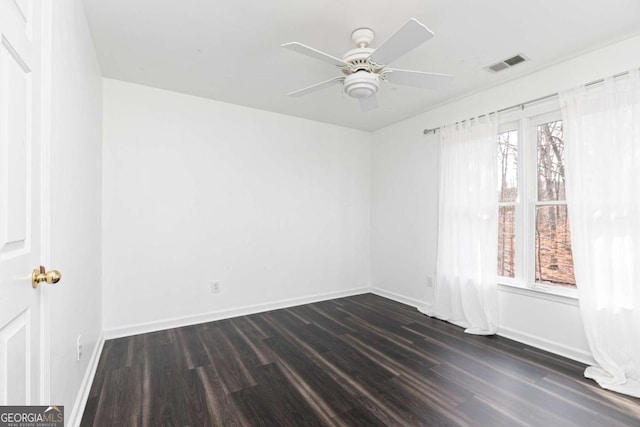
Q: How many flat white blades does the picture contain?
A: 5